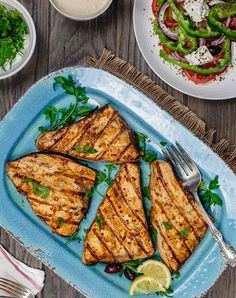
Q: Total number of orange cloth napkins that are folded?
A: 0